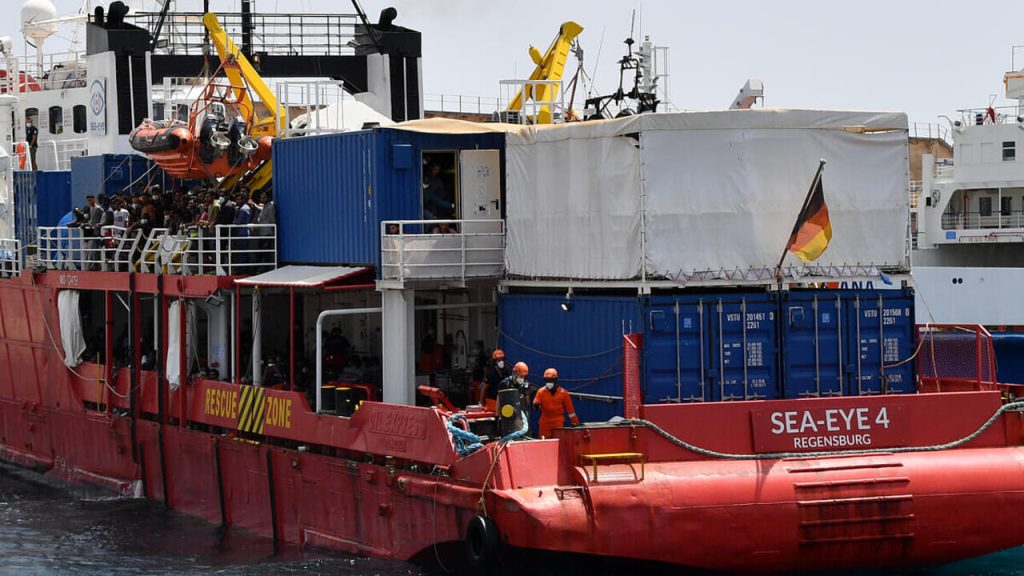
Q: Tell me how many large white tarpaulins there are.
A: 2